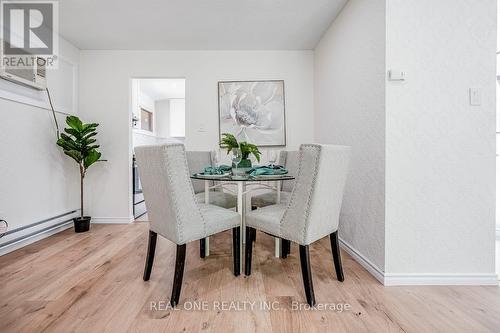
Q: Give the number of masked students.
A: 0